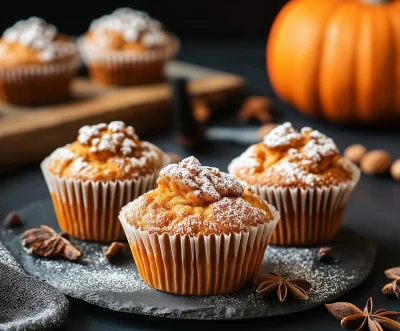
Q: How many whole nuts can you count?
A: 3